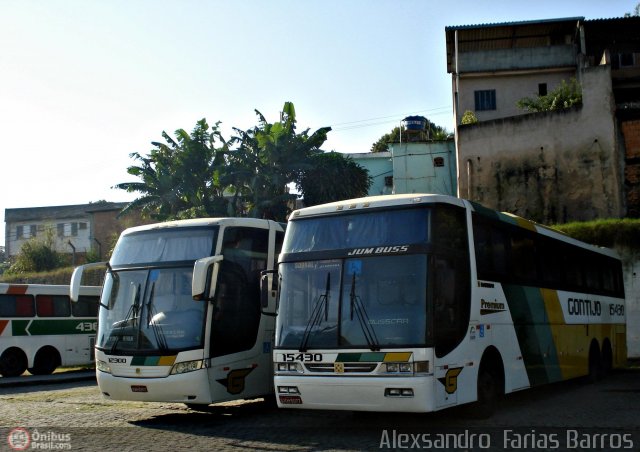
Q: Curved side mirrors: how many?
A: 2